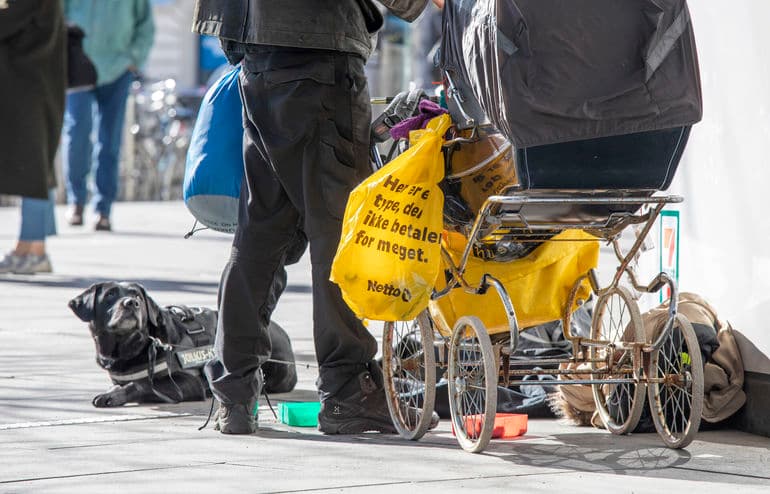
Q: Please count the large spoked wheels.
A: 4